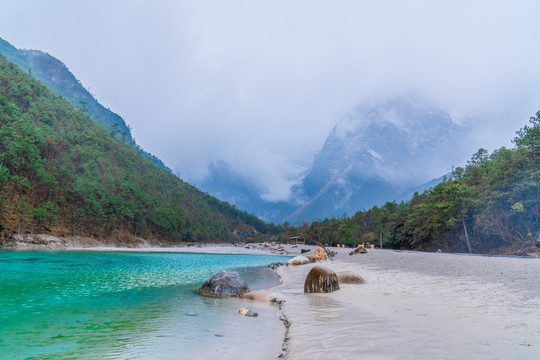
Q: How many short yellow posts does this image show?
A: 4